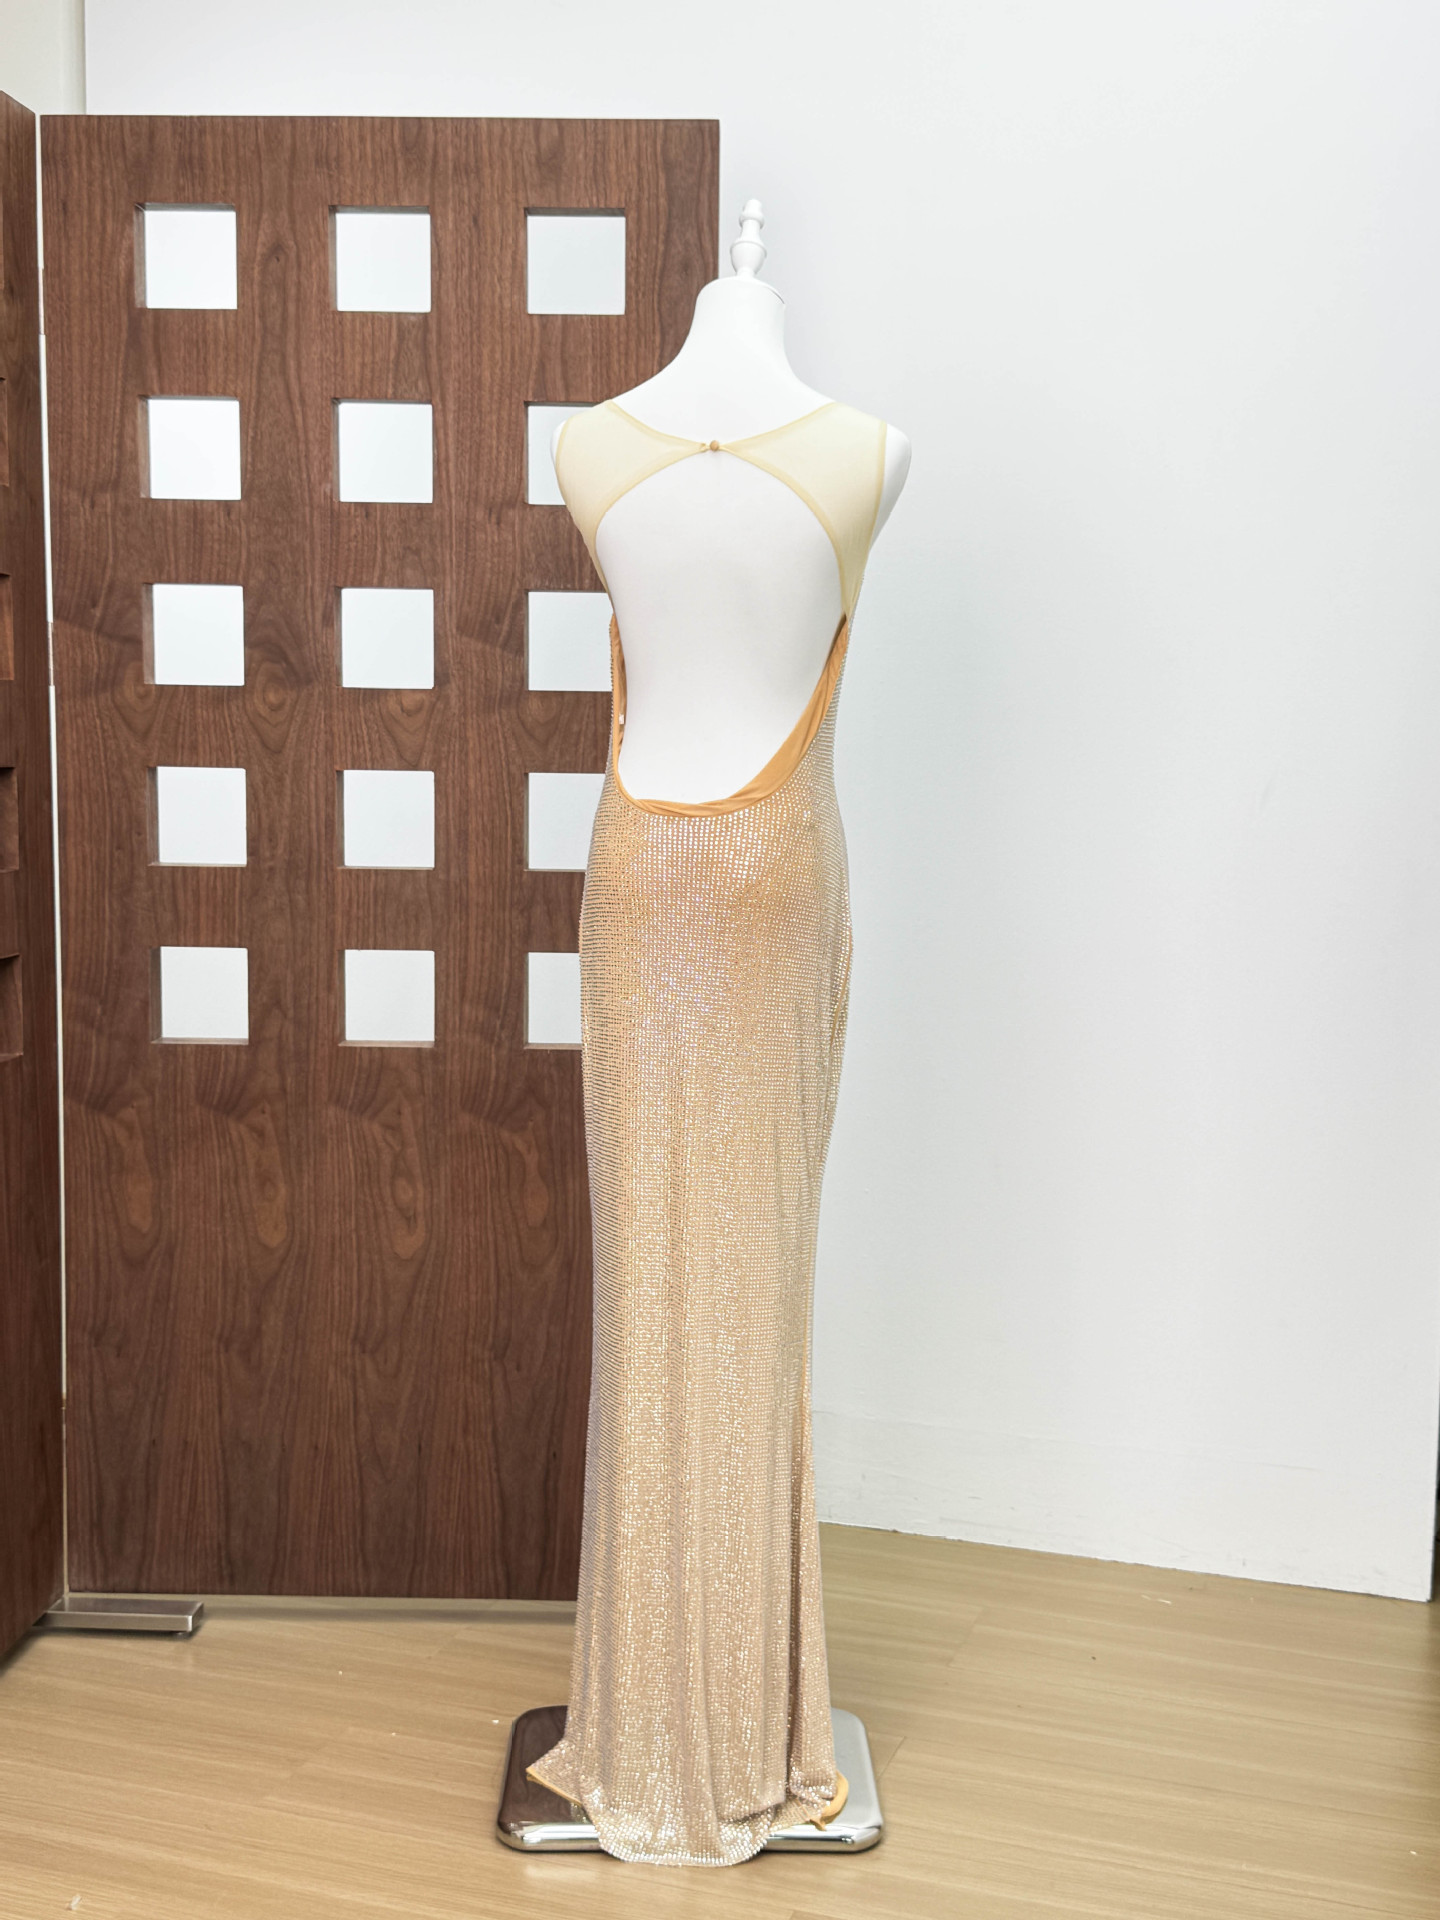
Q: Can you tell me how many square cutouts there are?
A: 15